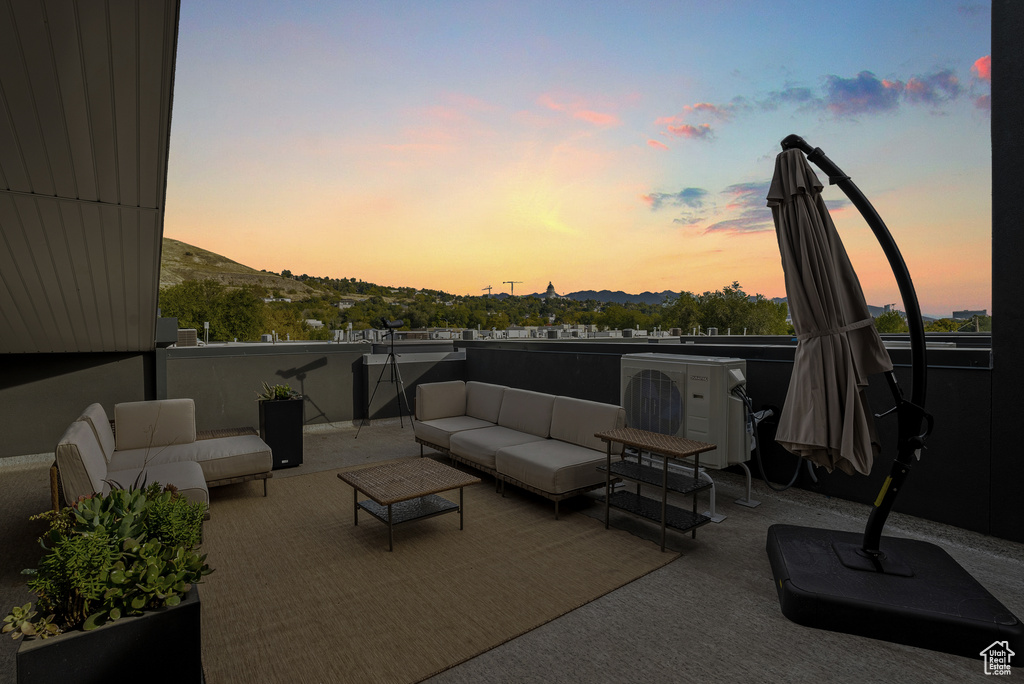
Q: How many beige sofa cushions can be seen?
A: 12